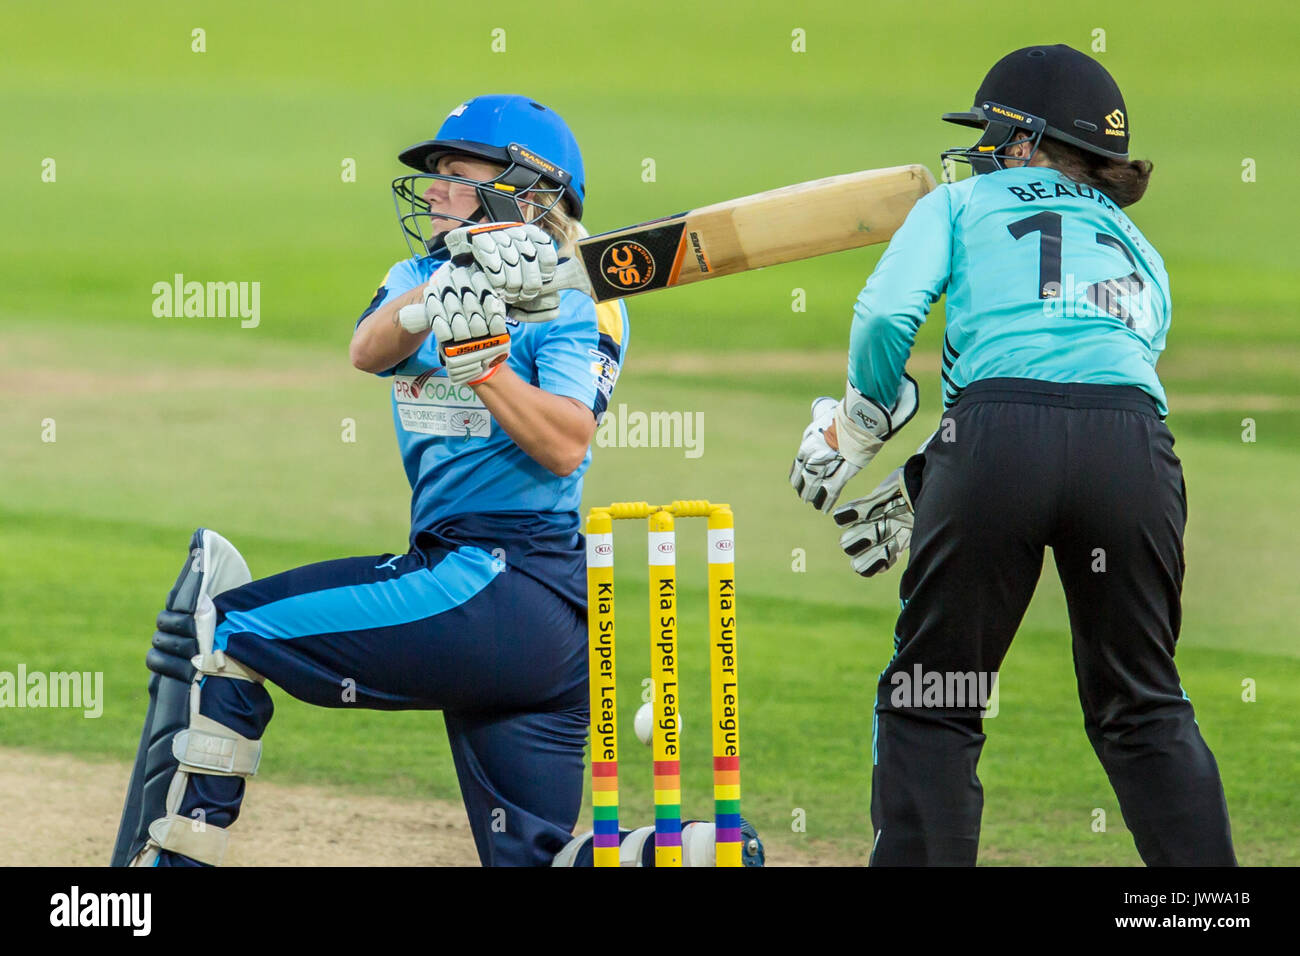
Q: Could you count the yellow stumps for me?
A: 3